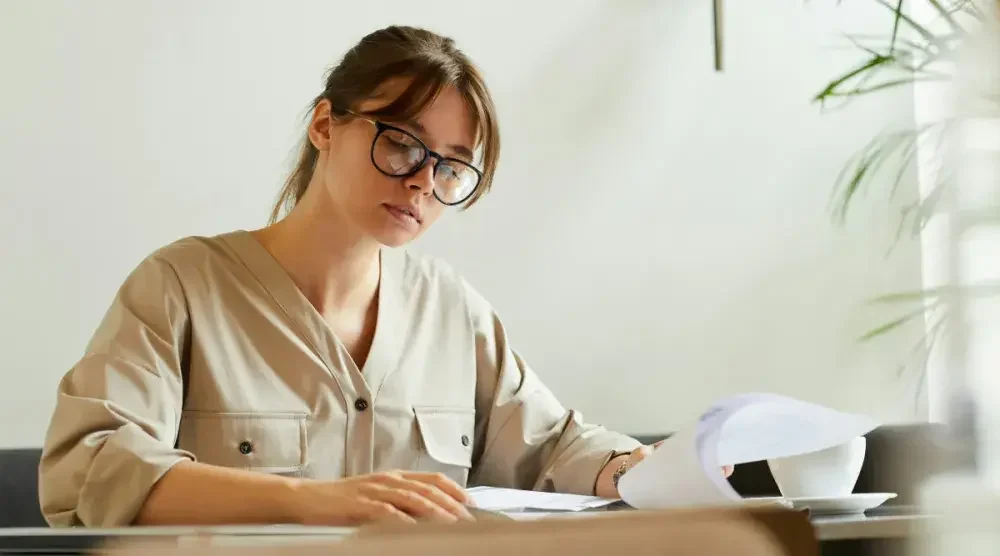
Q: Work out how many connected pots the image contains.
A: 0